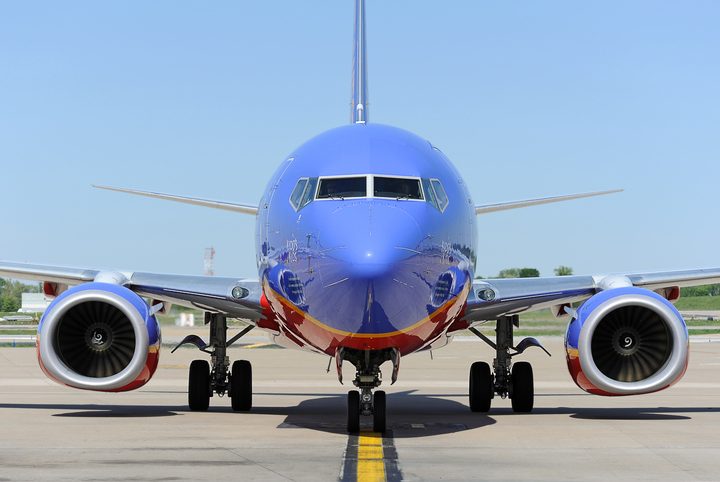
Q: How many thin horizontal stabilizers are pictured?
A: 2